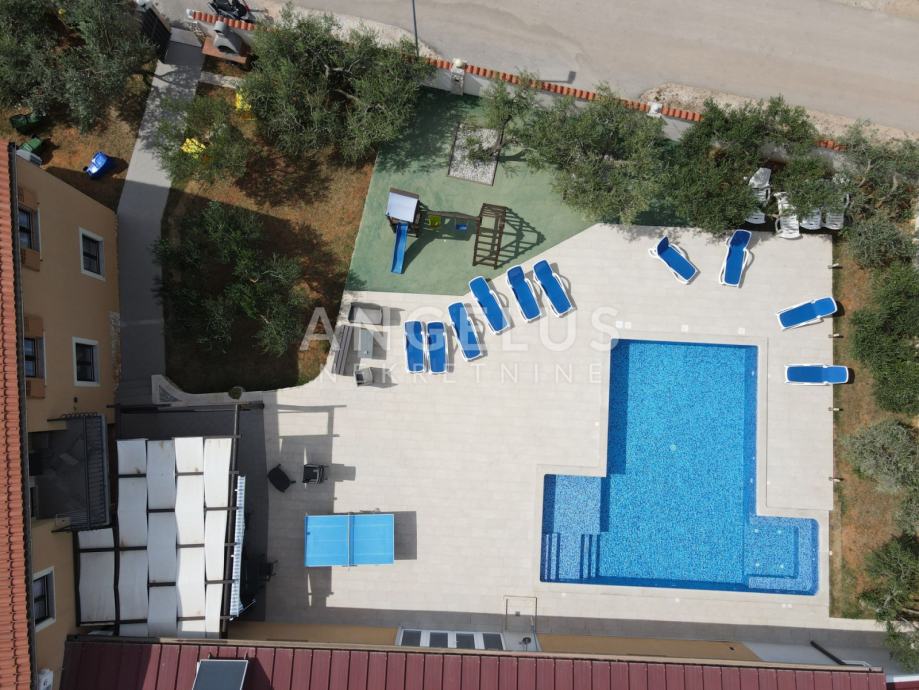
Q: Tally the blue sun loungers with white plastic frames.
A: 10